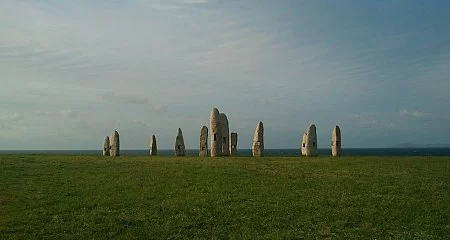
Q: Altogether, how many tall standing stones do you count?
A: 12